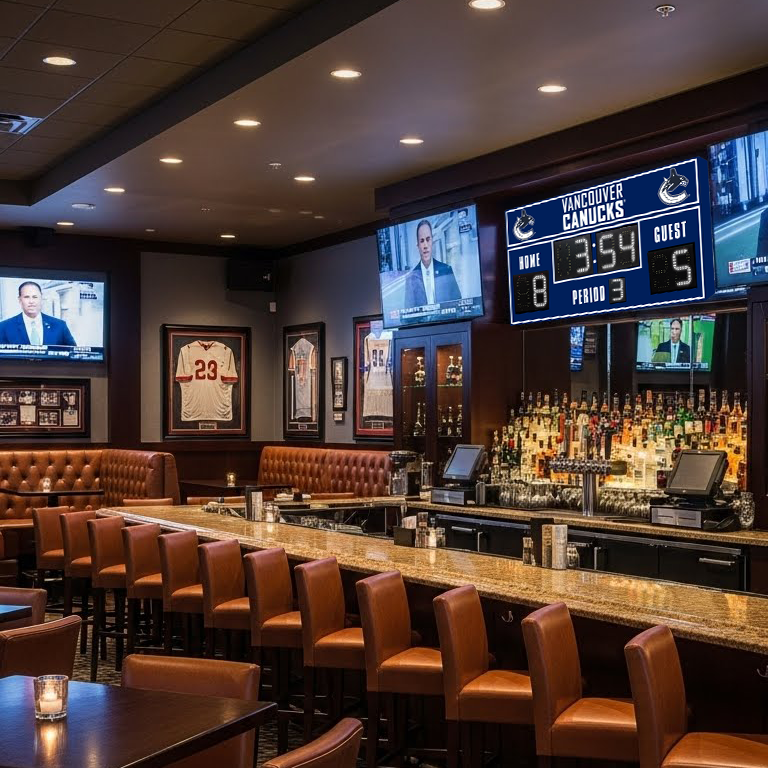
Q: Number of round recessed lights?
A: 11